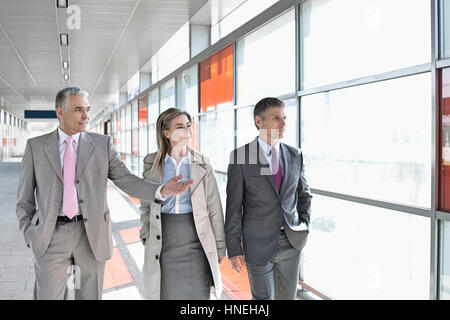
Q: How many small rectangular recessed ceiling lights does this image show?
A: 4